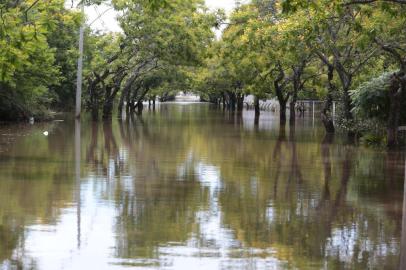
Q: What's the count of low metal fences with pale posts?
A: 1